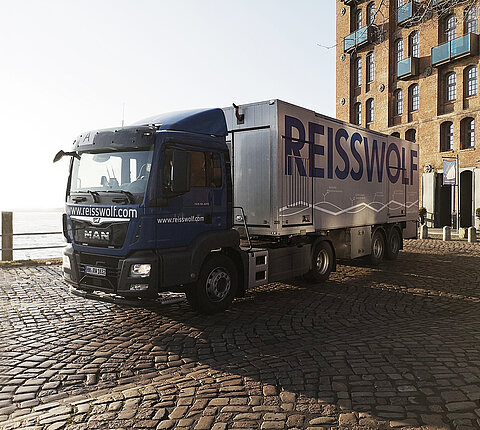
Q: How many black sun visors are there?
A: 1